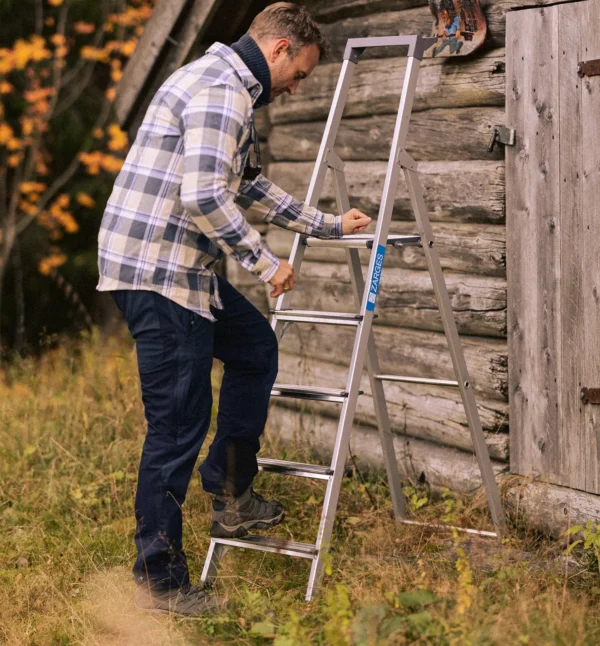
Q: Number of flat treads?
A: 5